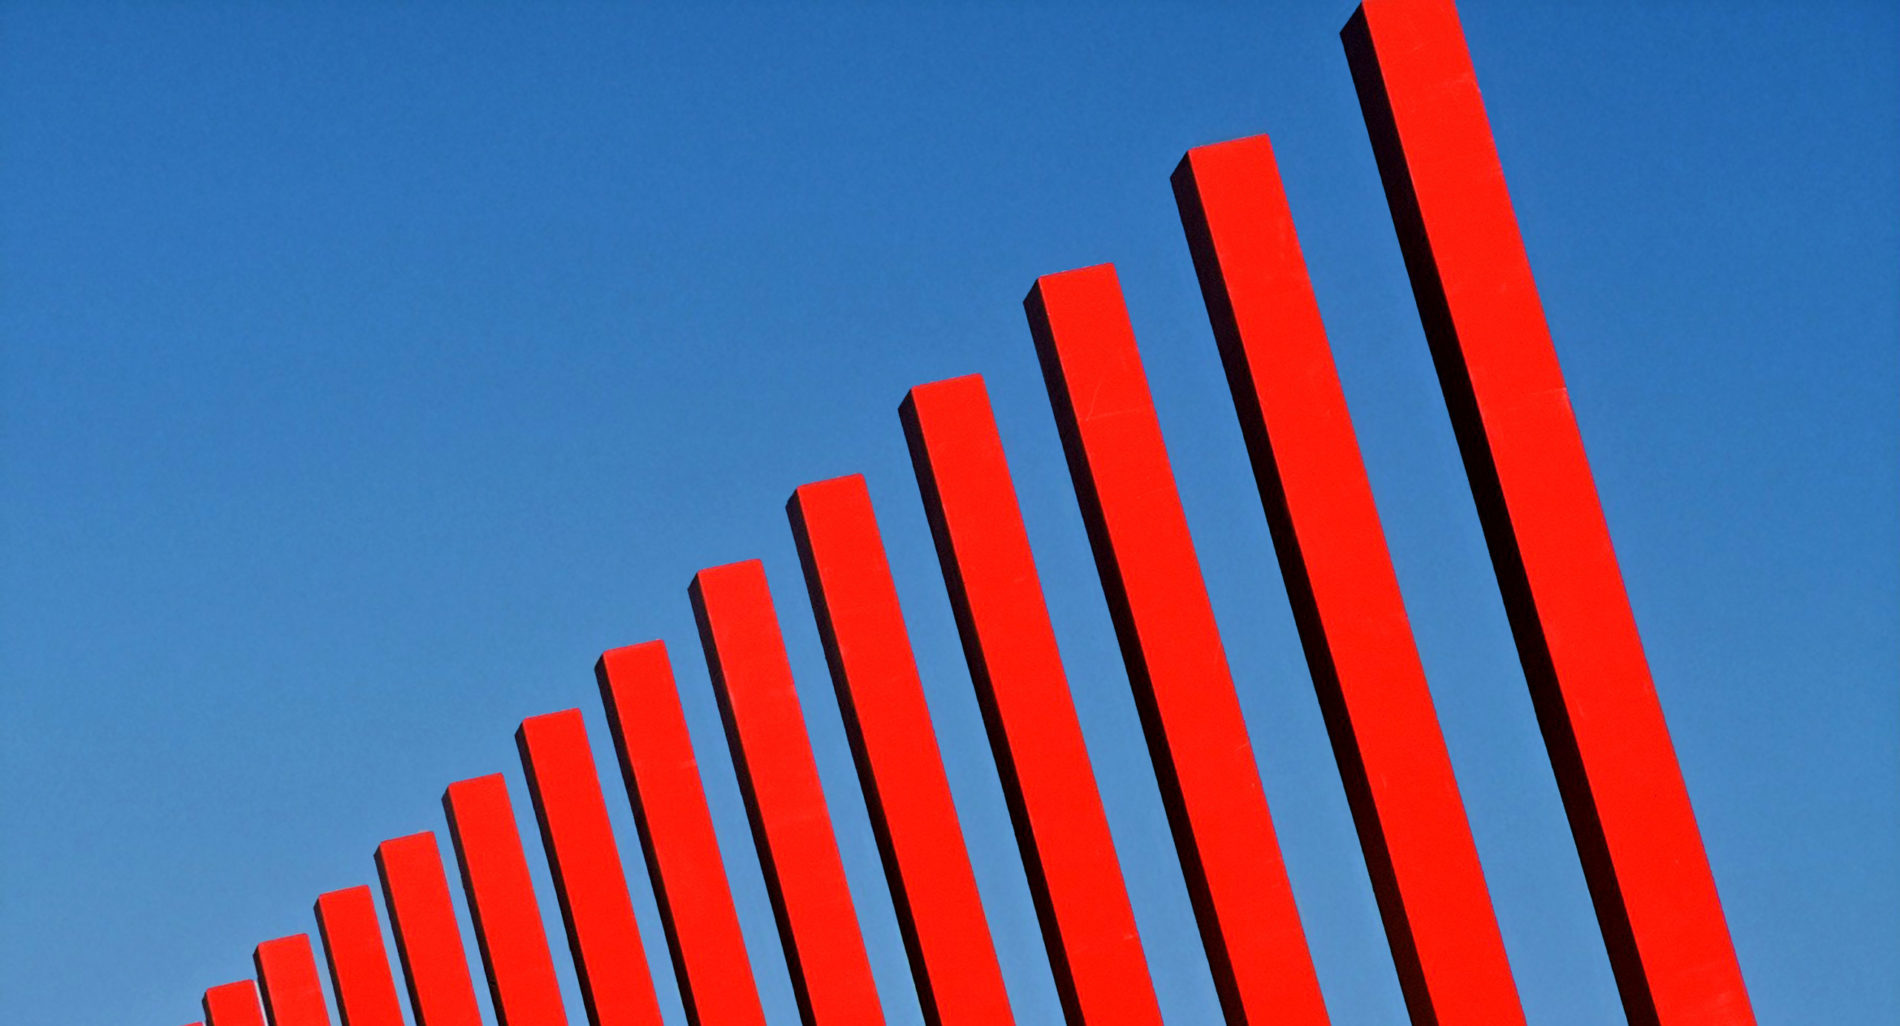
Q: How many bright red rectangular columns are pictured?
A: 14